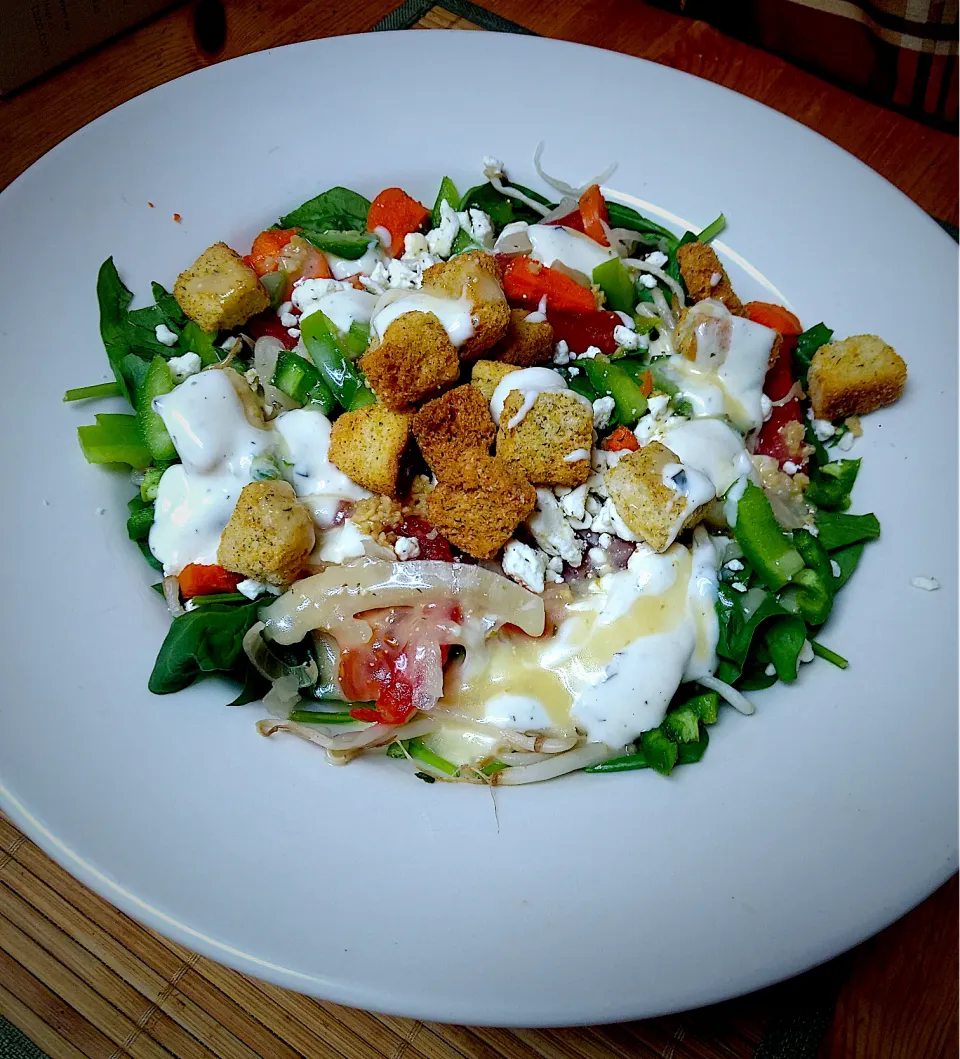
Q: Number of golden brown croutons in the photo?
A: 14